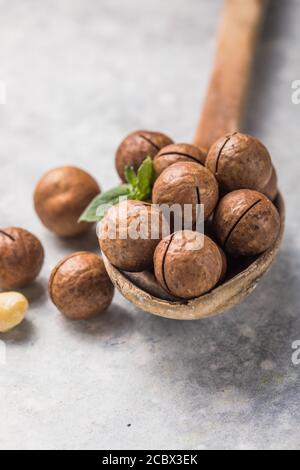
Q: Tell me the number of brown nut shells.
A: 11